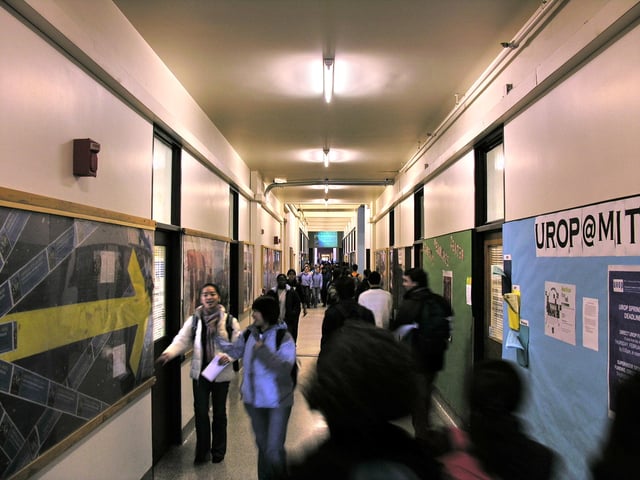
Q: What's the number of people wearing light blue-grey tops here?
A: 3